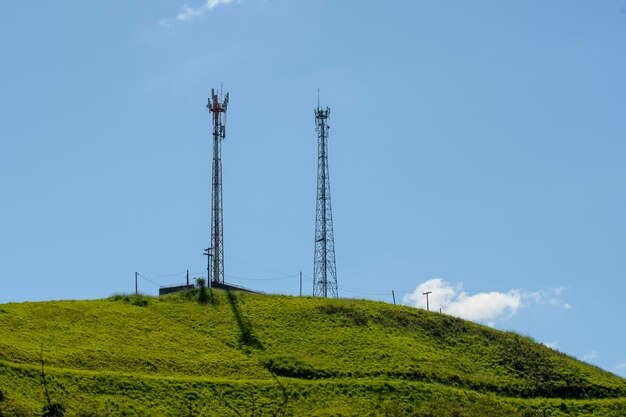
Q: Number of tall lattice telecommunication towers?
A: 2